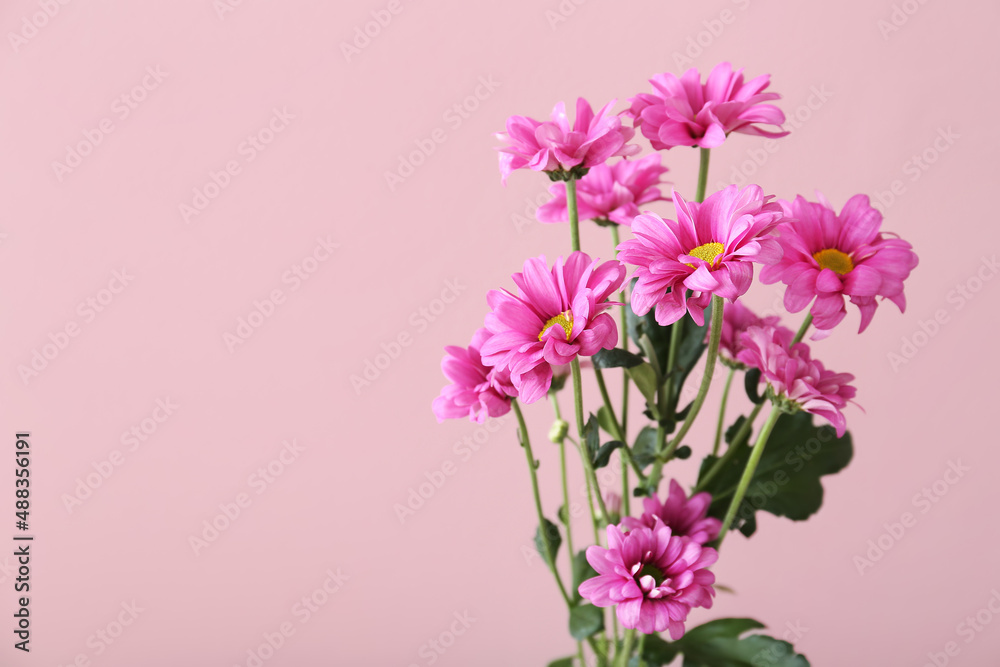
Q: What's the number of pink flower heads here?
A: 11